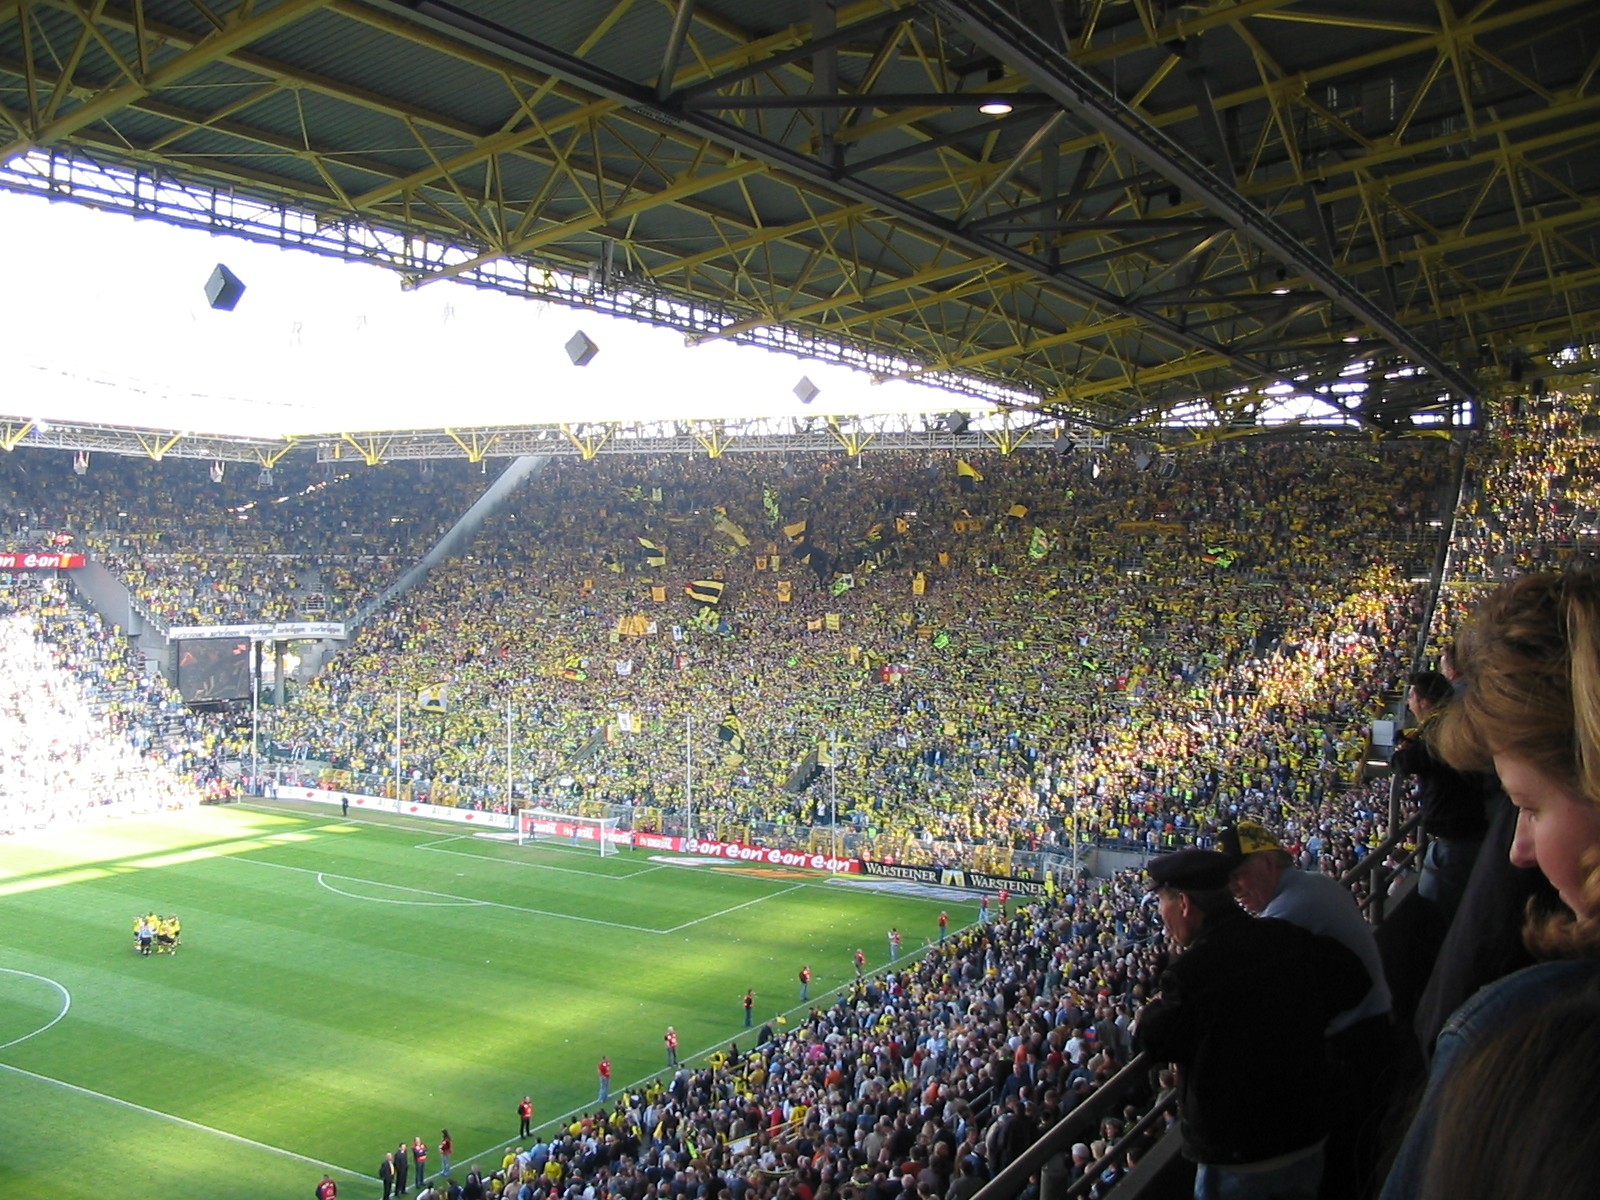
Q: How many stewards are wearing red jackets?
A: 13